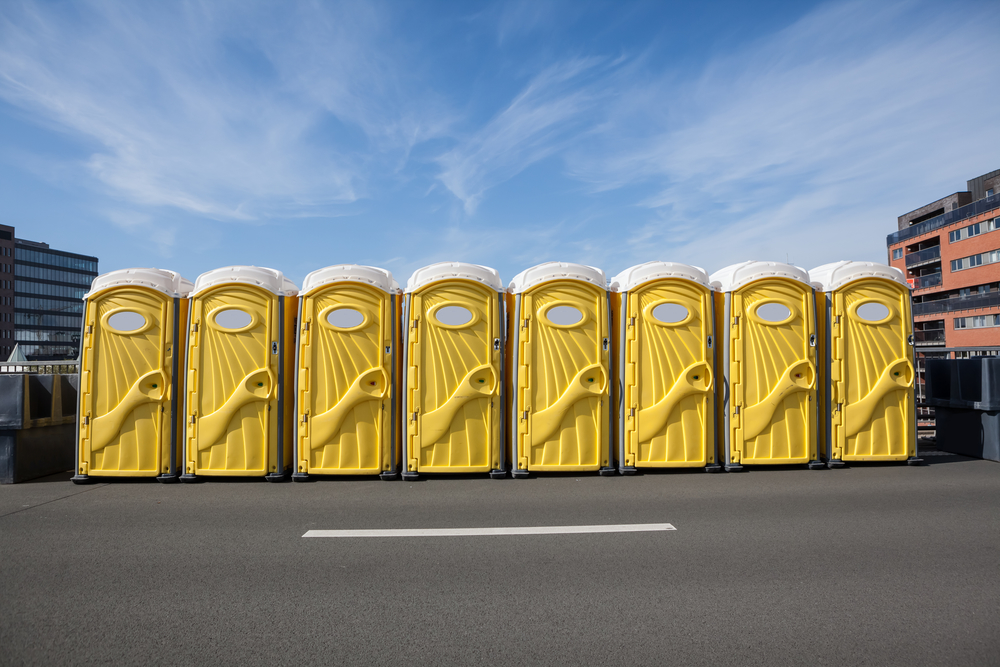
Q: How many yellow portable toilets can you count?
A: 8